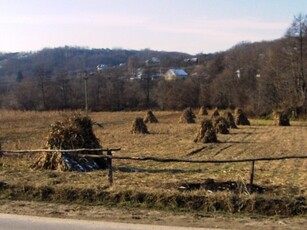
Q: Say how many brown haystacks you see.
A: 11